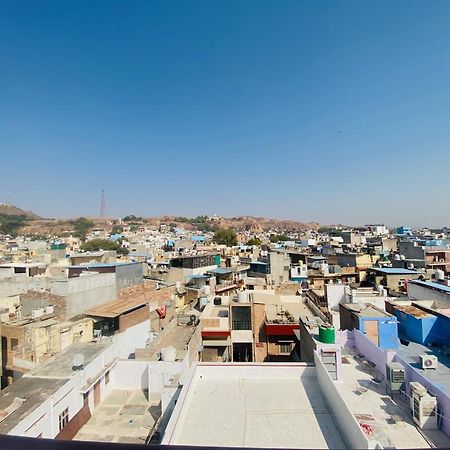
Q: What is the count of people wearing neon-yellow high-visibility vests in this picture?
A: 0